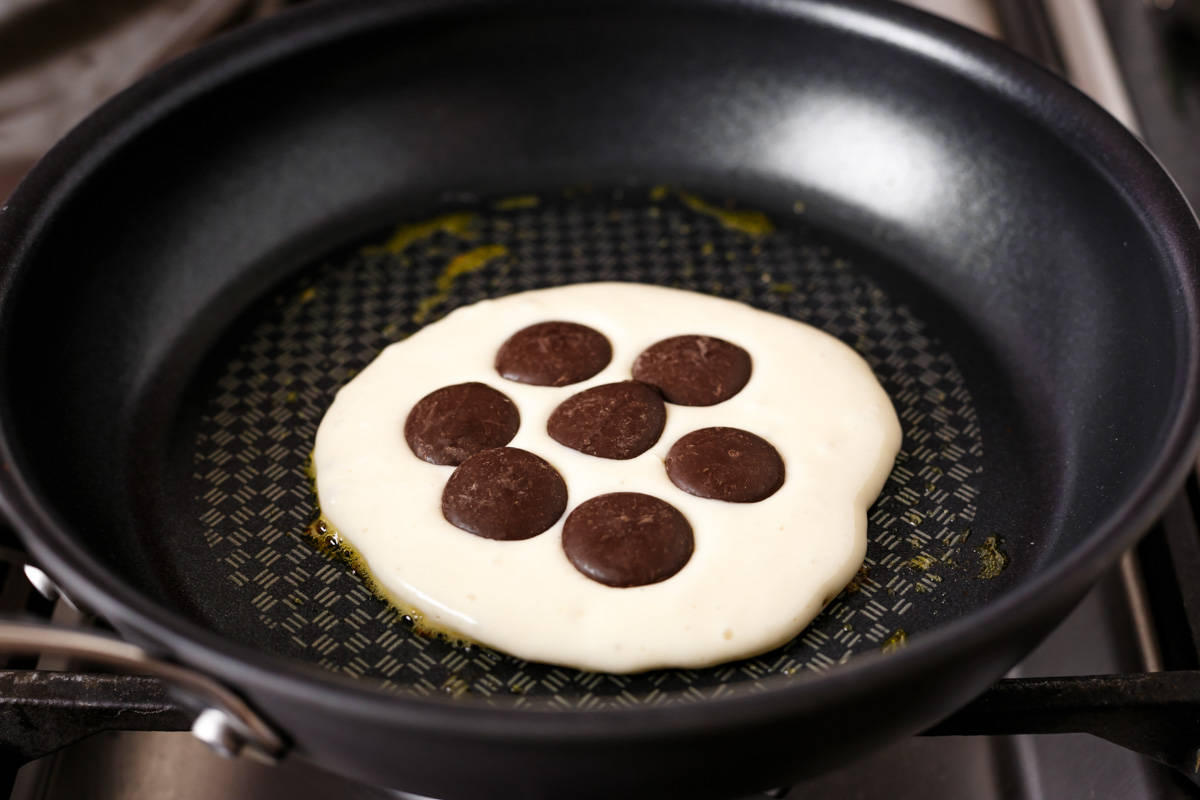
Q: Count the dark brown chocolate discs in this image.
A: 7